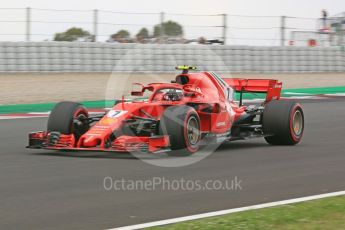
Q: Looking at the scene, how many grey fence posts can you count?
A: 5